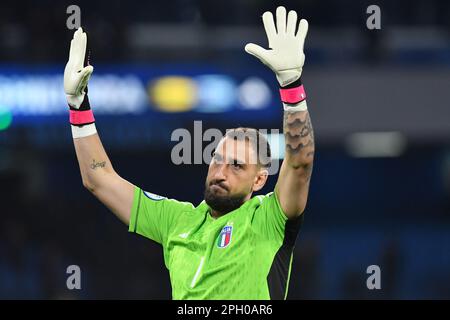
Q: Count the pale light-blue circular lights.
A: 2